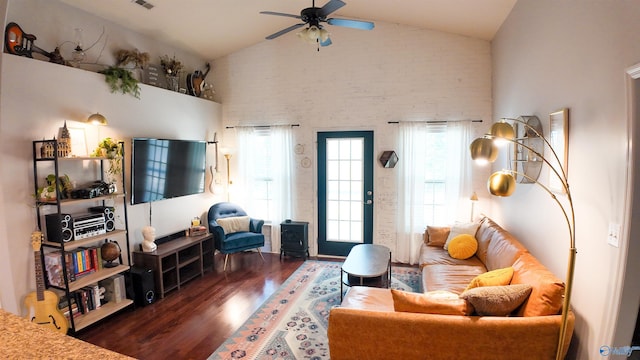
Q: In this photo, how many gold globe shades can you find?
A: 3